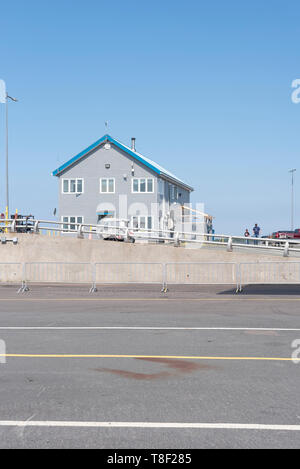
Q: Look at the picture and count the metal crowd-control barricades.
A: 5